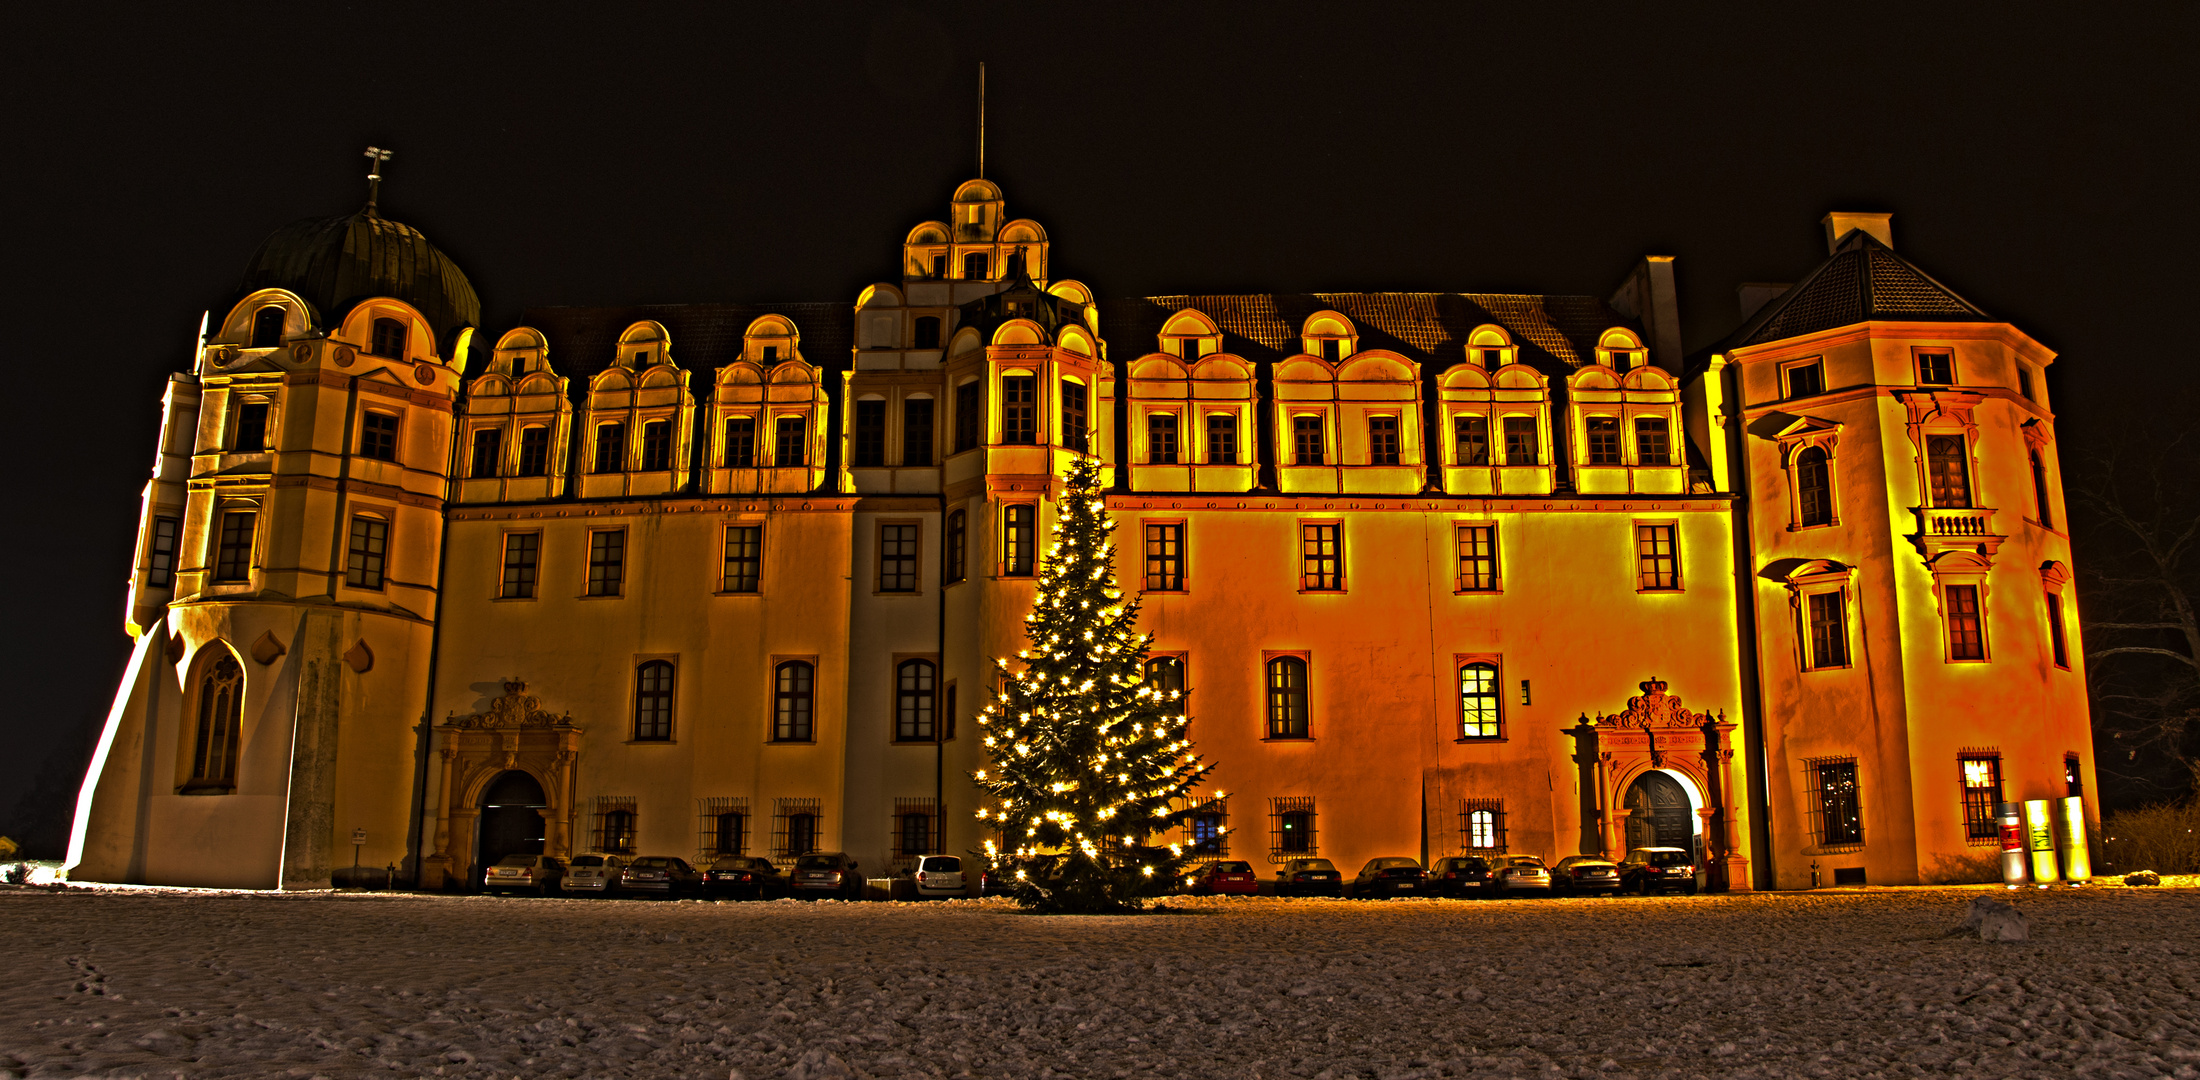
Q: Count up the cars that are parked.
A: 14